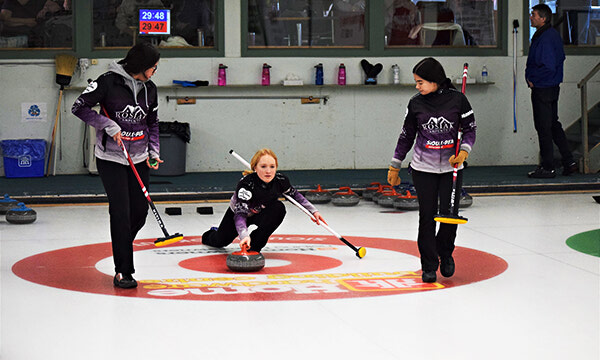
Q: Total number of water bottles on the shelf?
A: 6